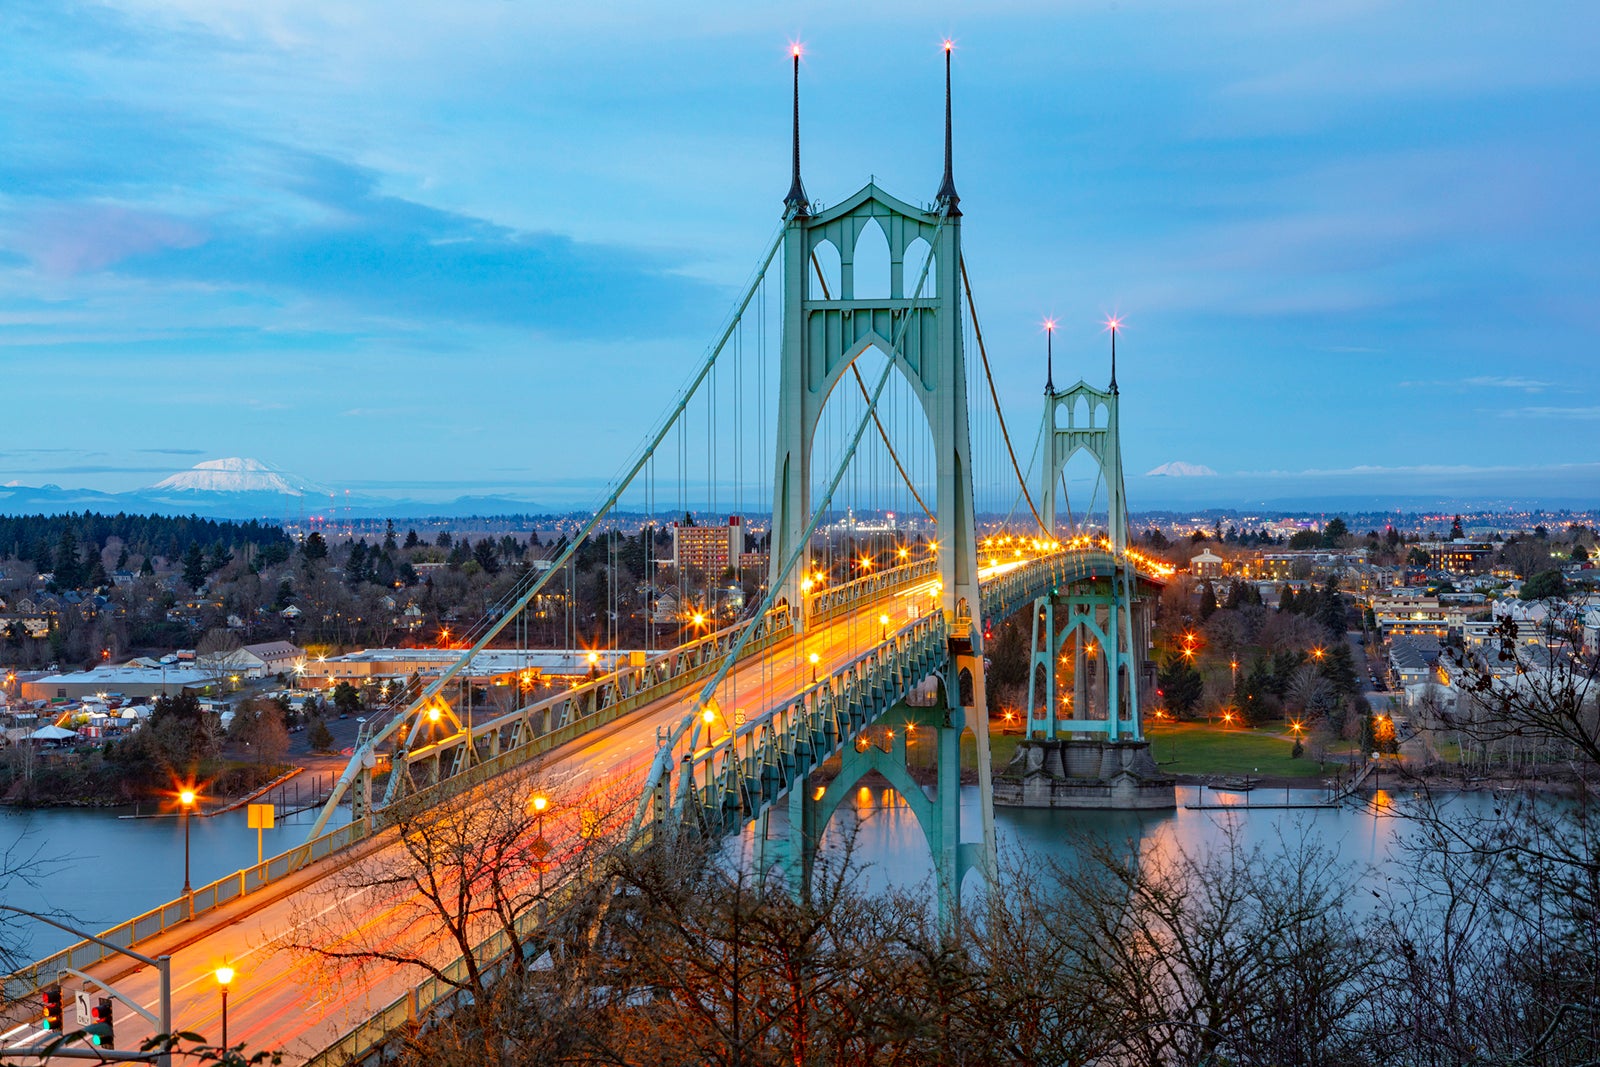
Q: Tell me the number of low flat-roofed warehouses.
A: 2